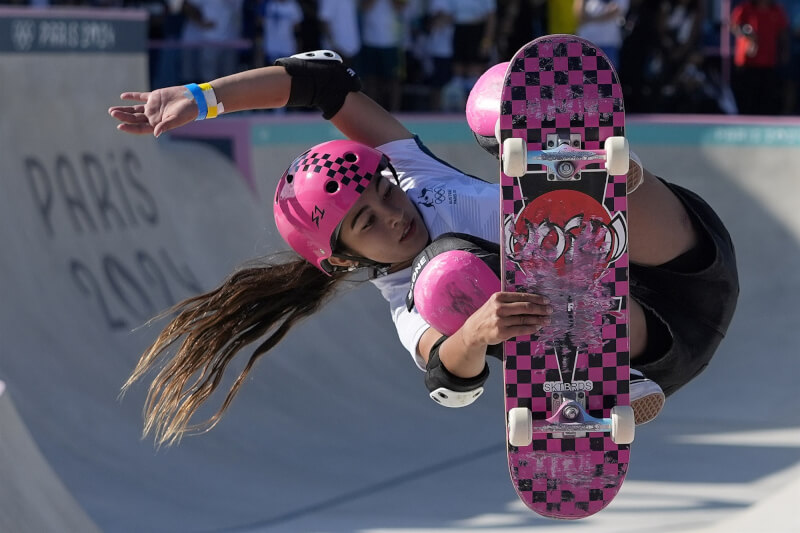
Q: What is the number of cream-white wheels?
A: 4